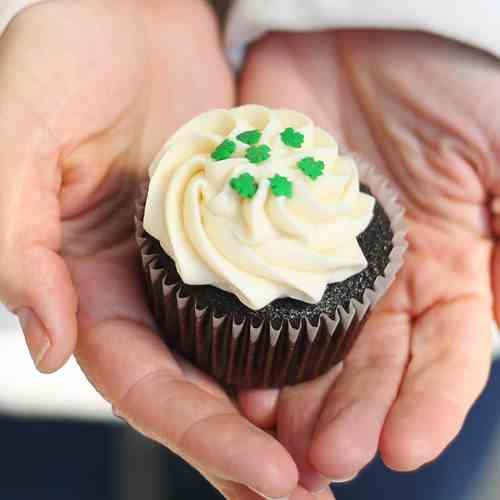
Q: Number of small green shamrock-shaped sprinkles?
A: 7